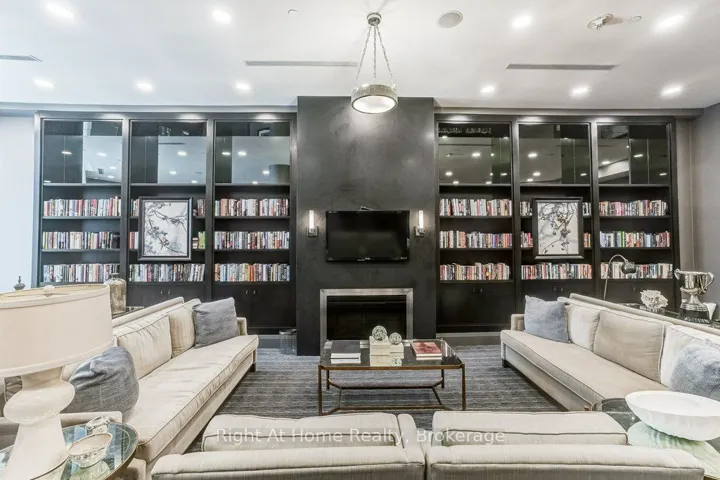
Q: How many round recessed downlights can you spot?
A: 10